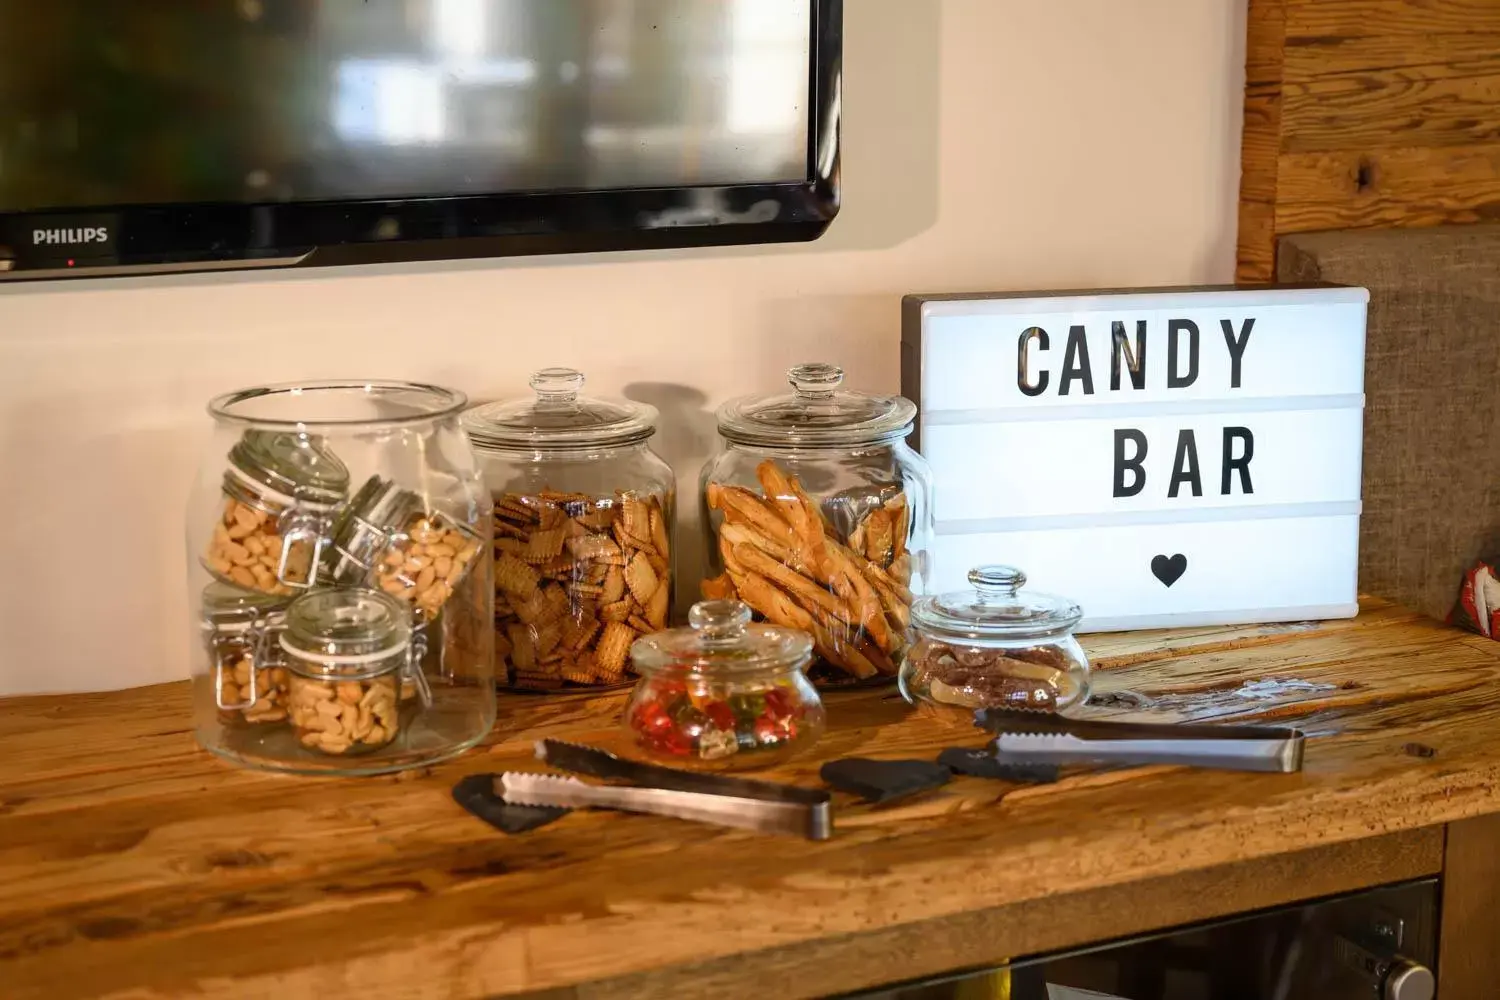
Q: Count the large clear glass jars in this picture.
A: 3